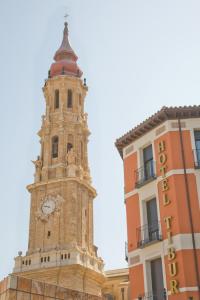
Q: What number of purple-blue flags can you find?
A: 0